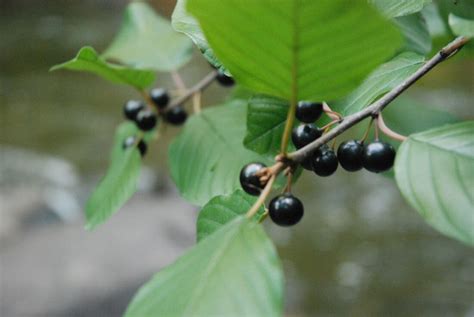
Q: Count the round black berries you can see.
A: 14